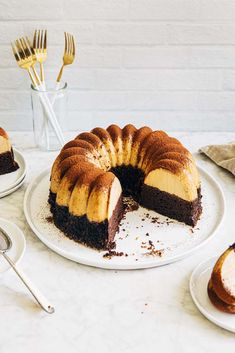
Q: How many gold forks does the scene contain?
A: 4